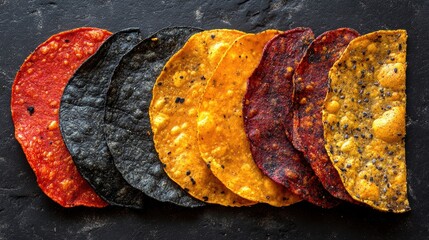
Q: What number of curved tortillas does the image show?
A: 8